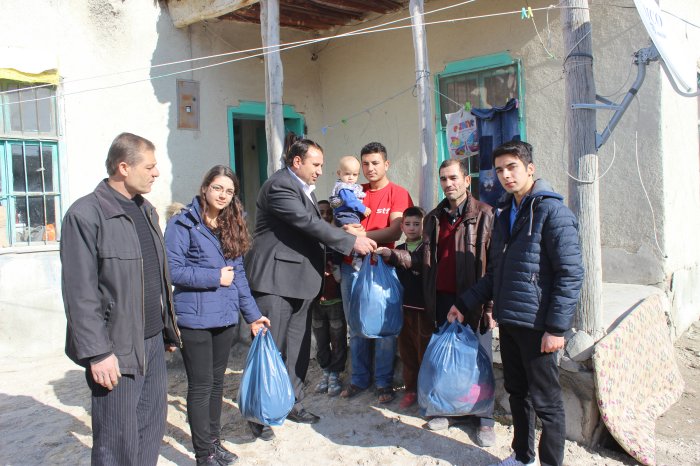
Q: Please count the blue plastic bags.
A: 3